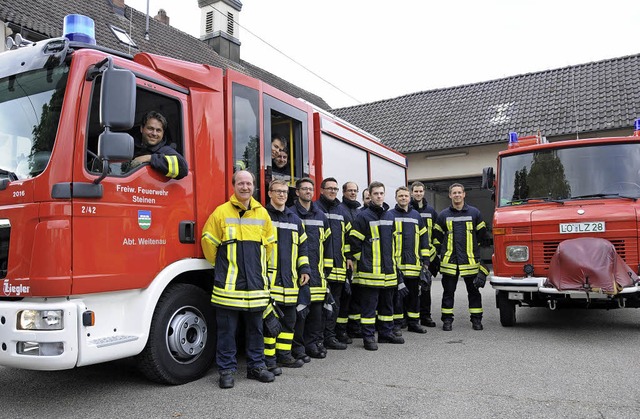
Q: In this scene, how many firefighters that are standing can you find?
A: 10